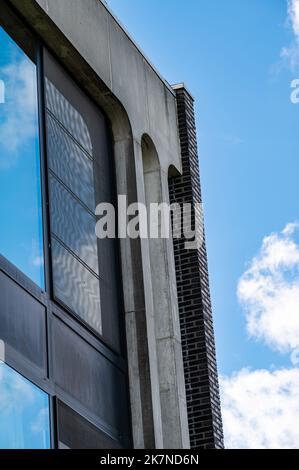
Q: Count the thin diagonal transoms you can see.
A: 3